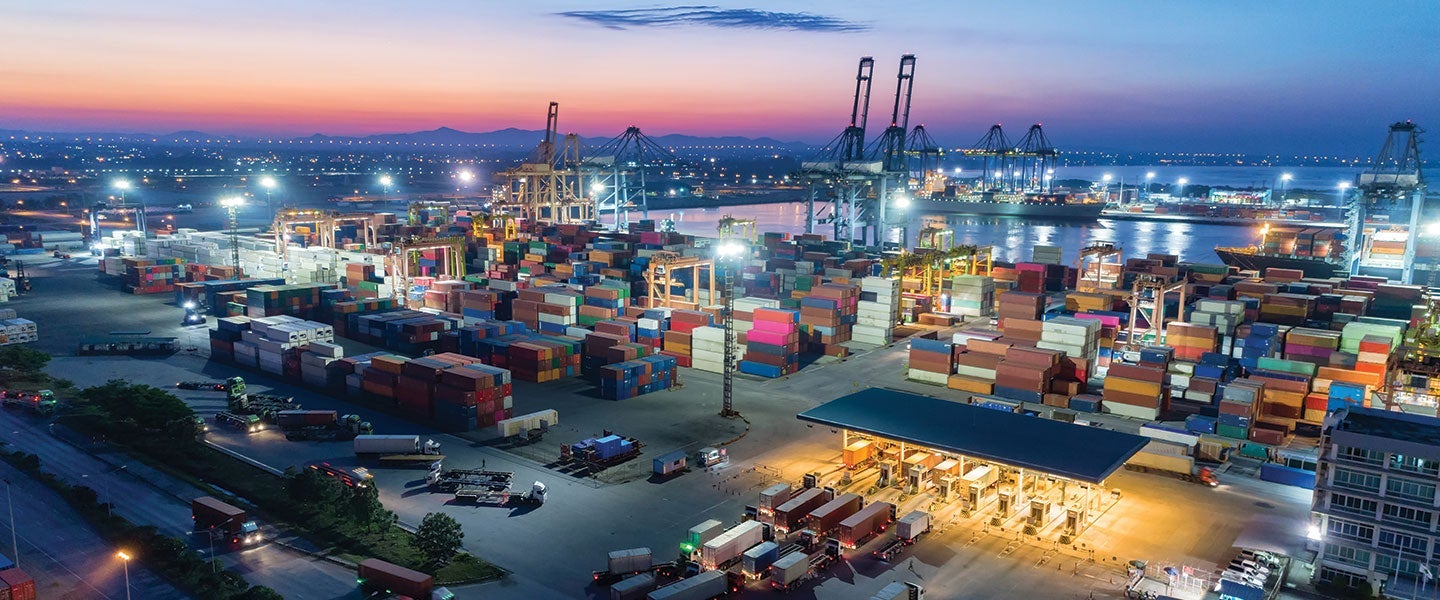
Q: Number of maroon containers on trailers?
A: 6